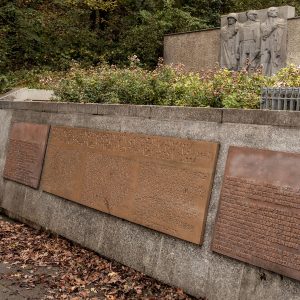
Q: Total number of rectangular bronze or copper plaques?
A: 3